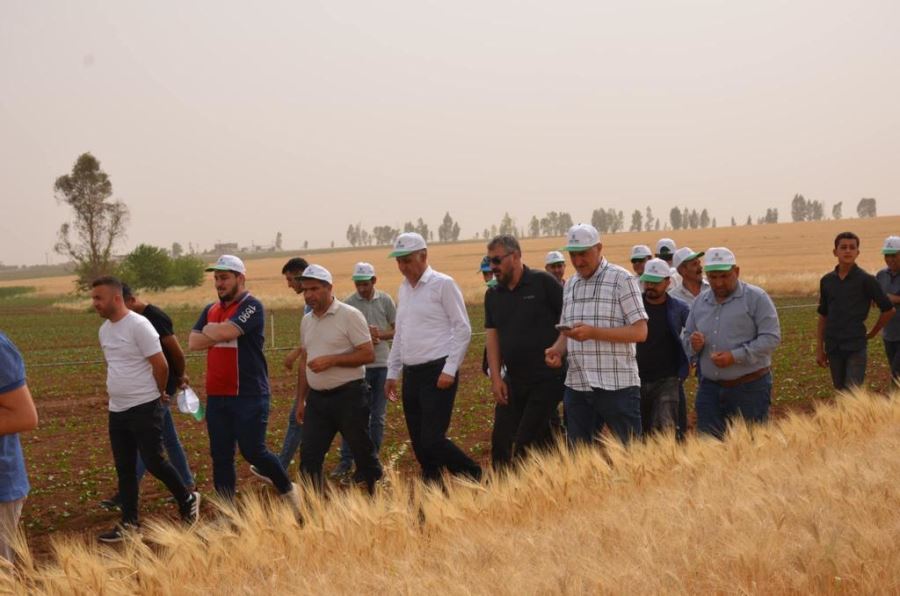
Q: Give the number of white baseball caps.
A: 12